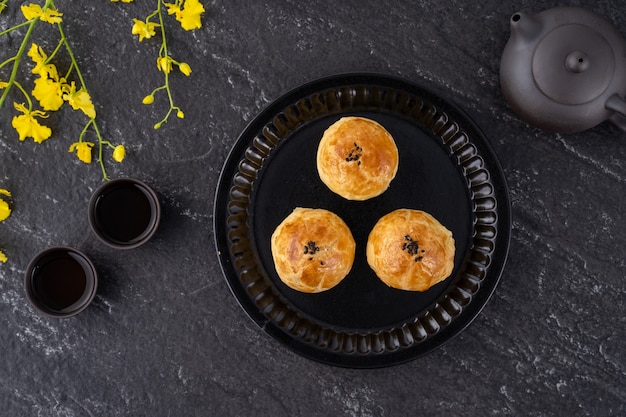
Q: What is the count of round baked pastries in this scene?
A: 3